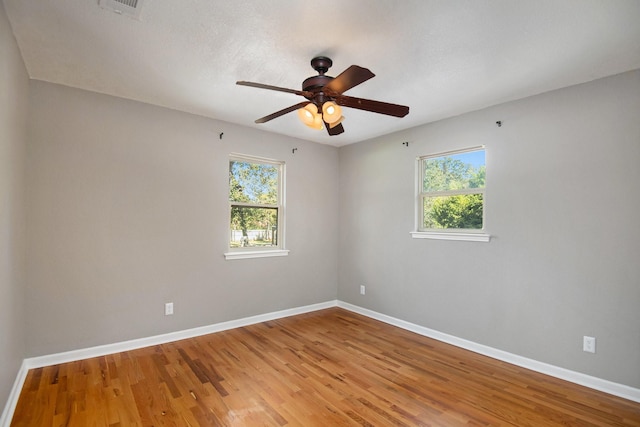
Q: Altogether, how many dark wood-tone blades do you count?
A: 5